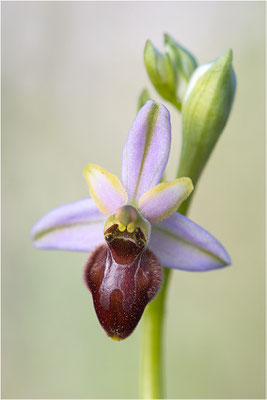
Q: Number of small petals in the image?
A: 2